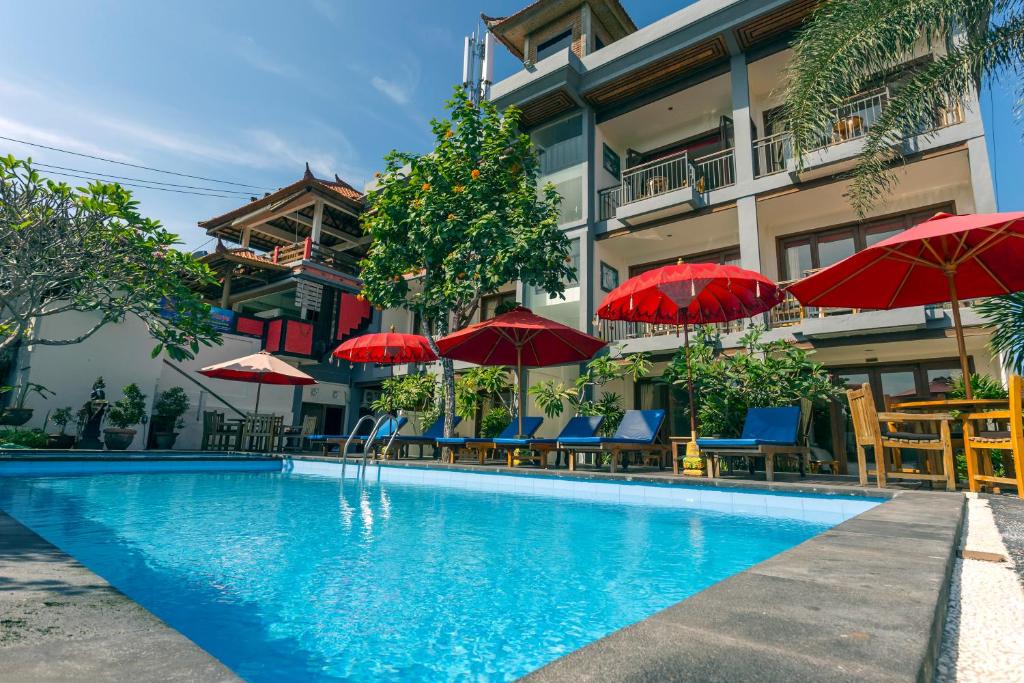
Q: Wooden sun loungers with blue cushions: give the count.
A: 6